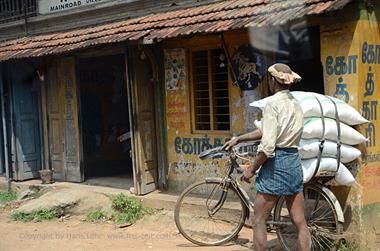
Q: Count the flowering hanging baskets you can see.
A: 0